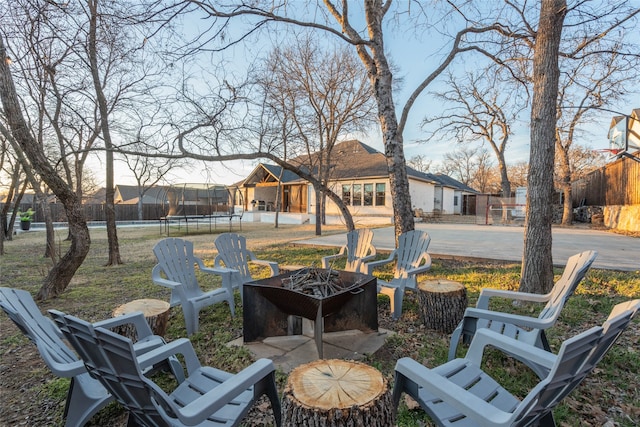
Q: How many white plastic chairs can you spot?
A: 8